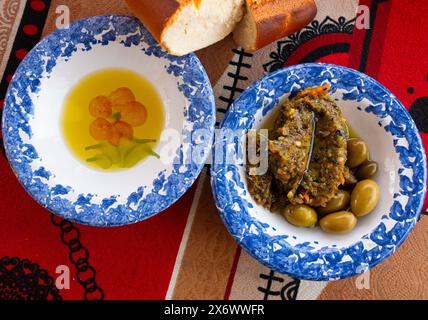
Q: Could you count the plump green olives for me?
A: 6